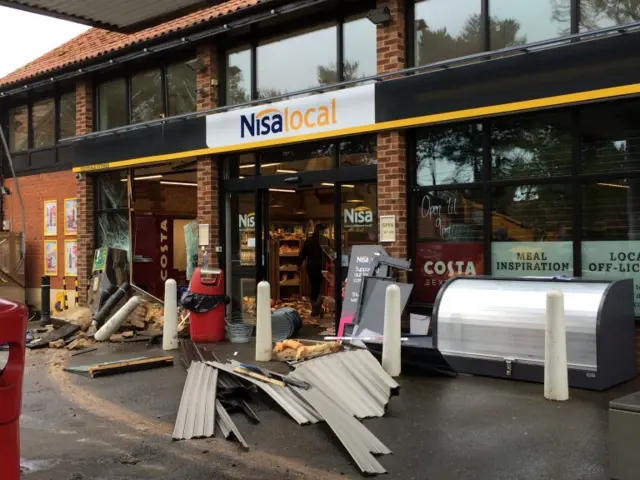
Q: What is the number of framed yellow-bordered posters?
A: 4